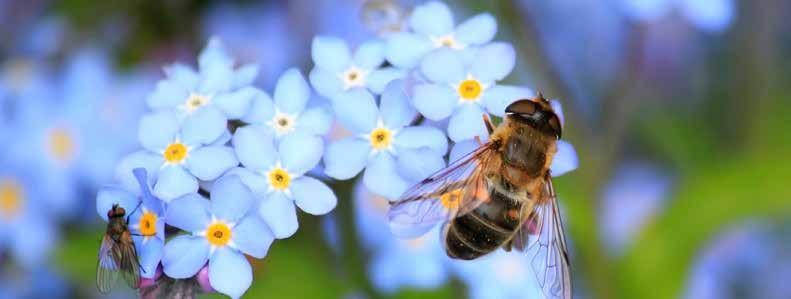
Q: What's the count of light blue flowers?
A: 11